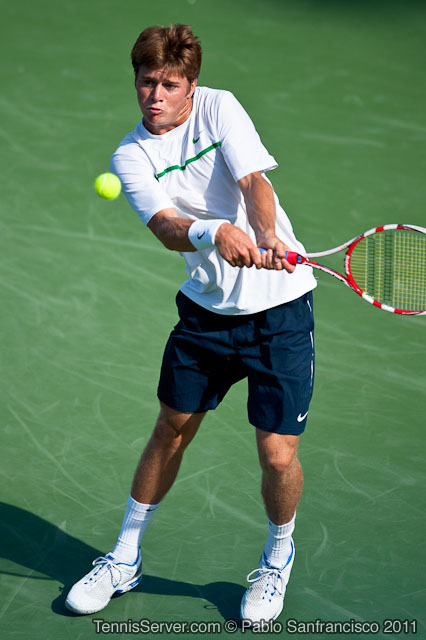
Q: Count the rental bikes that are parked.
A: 0